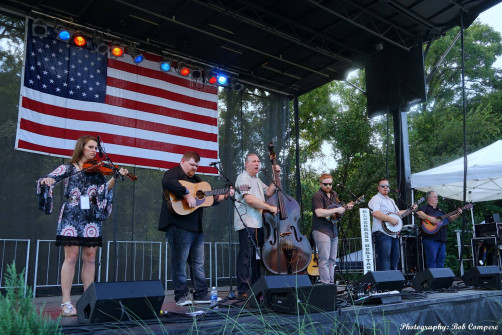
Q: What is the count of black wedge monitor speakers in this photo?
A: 5